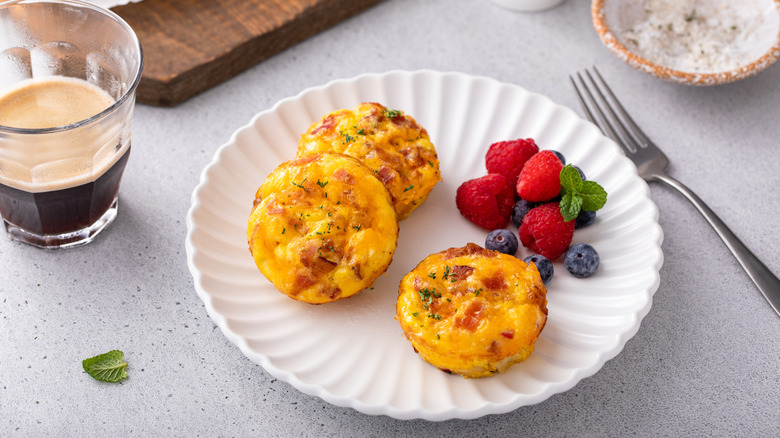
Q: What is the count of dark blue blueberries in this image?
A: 7